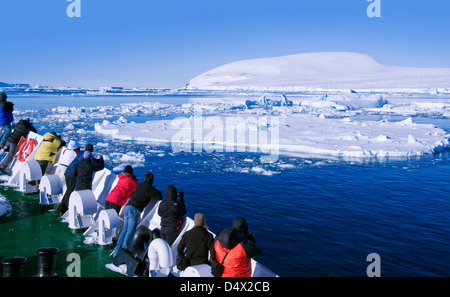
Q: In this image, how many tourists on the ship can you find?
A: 11